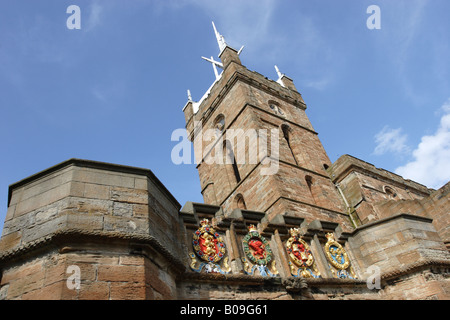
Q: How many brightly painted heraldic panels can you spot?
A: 4